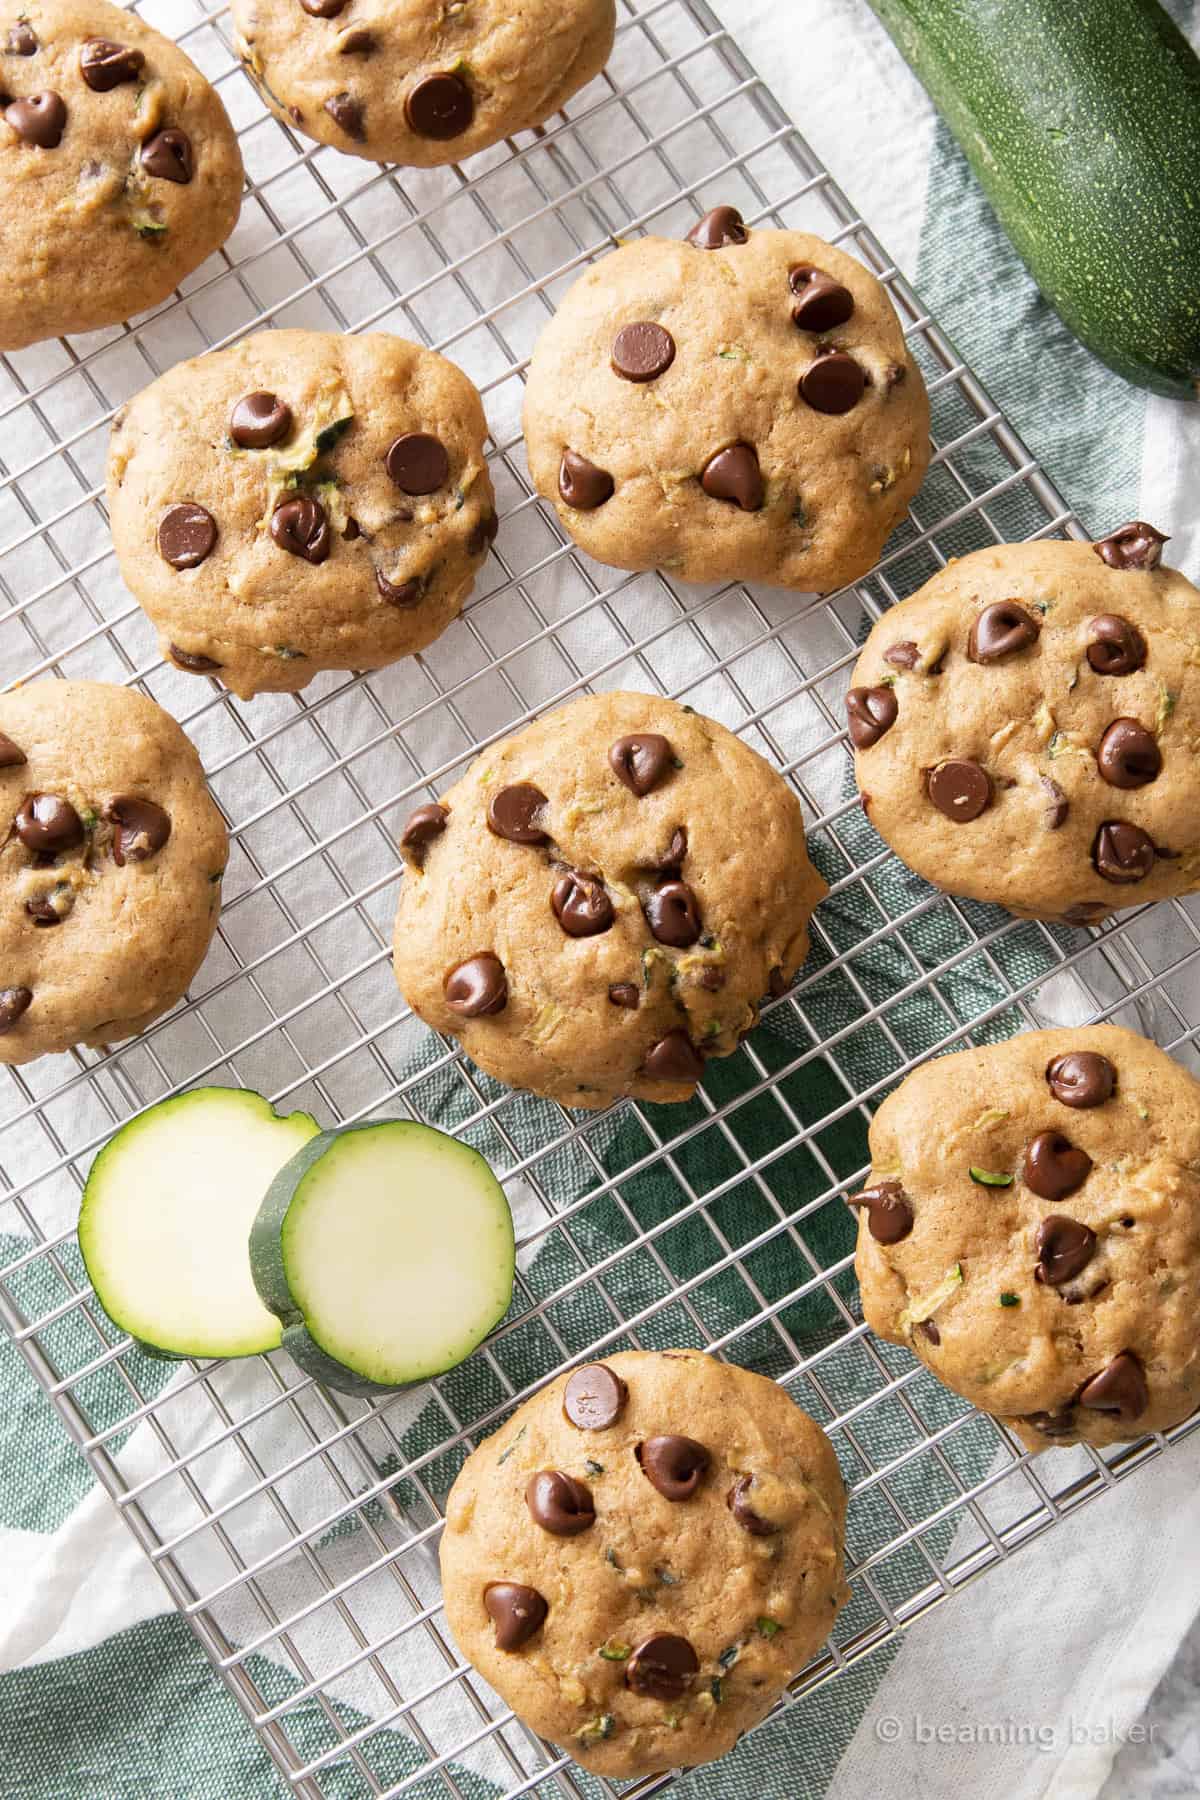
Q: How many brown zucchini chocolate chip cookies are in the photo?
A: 9